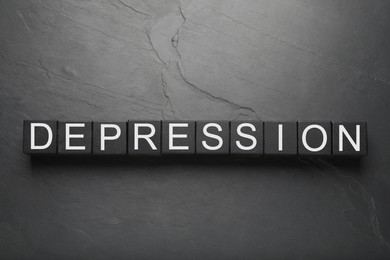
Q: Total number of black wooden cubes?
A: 10